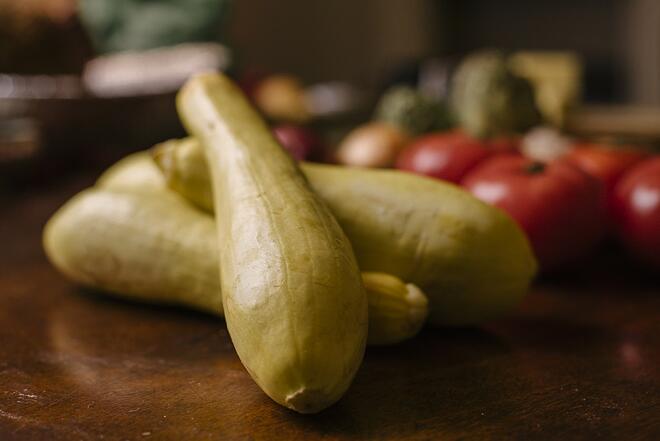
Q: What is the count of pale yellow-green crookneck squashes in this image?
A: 4